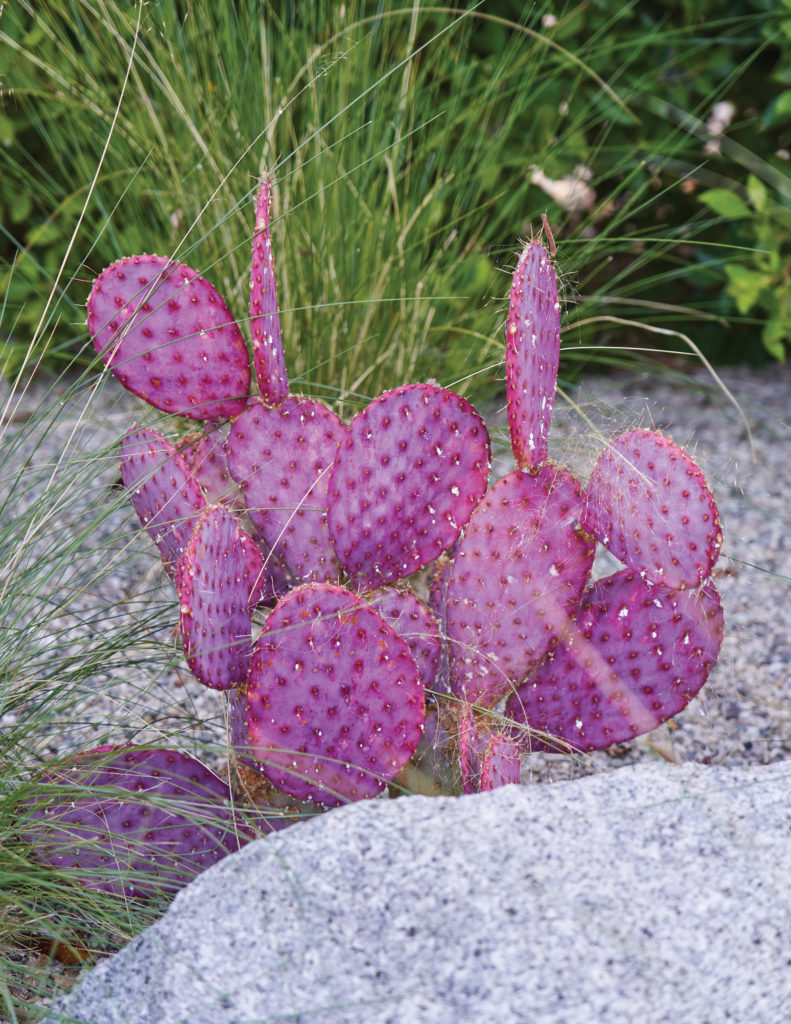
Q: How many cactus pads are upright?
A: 2